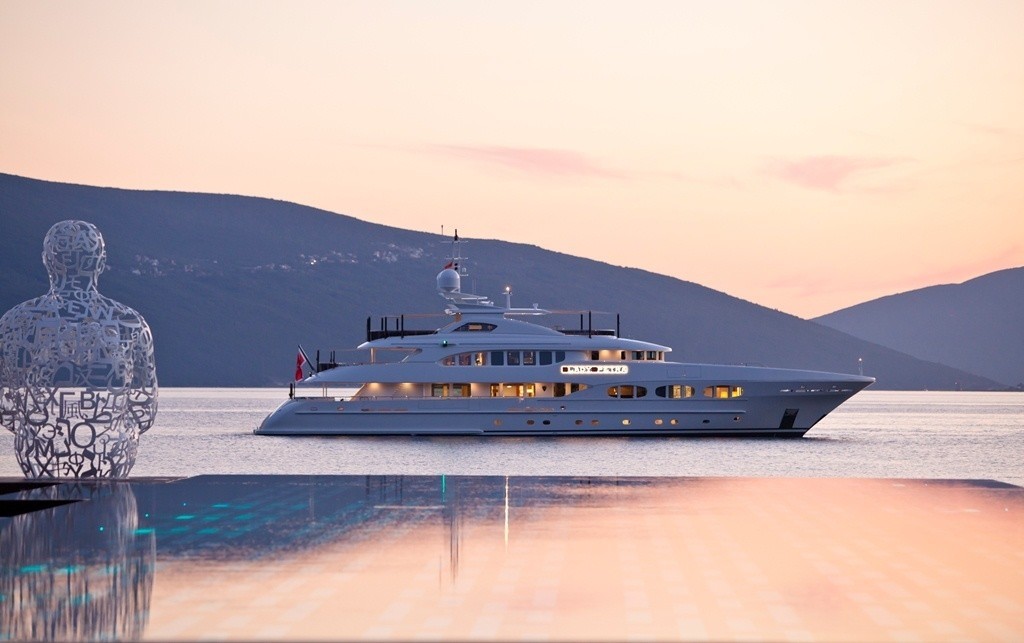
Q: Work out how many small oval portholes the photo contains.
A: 10